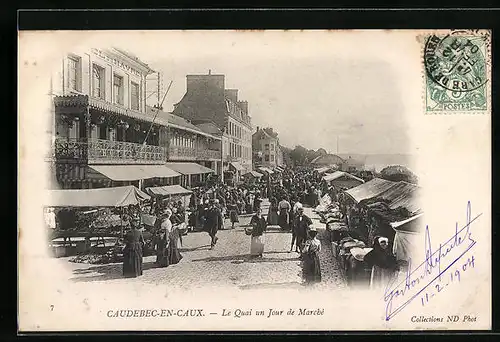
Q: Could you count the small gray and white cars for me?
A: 0